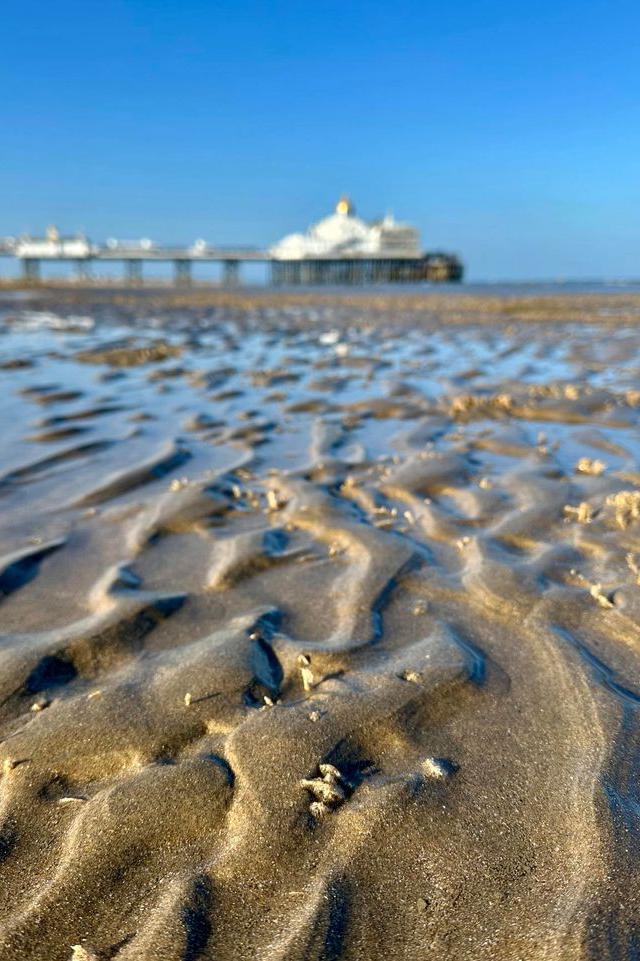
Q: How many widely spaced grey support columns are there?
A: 5